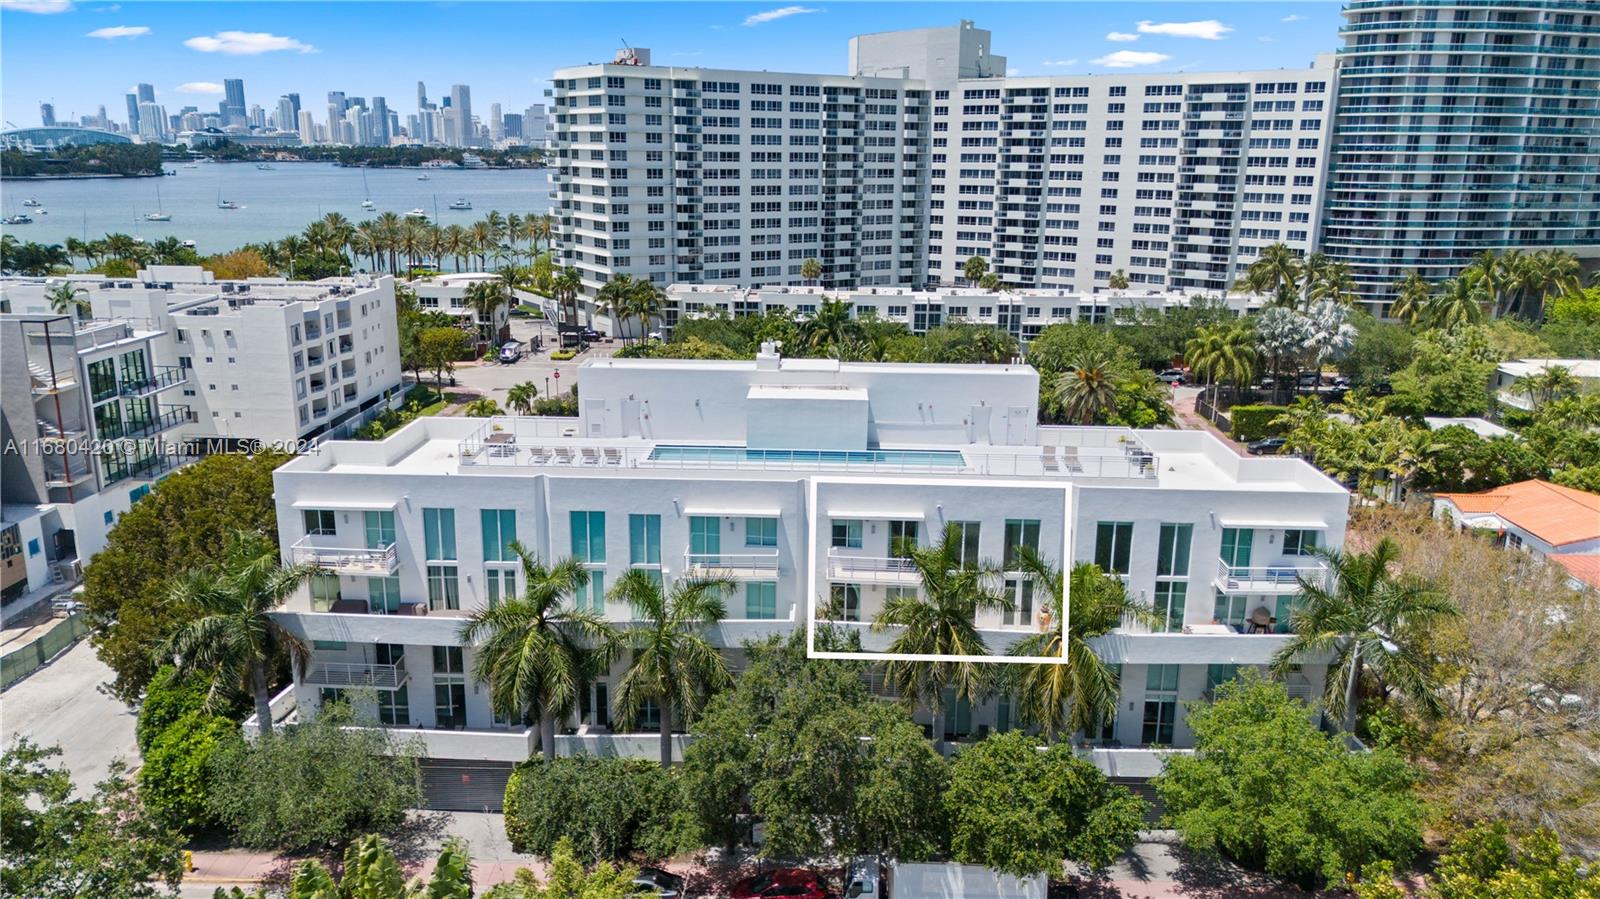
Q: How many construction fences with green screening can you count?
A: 1